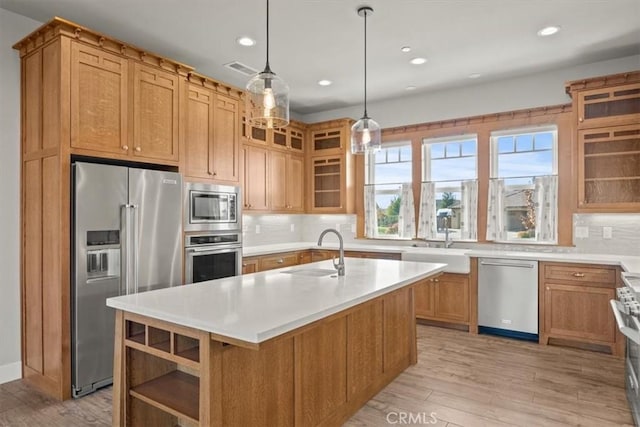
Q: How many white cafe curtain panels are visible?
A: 6